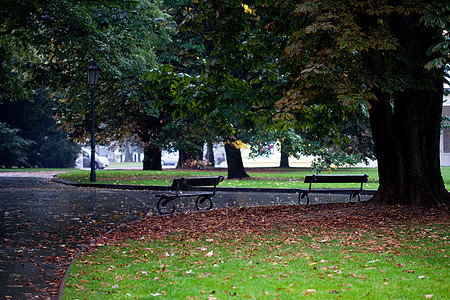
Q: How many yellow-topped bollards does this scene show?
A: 0